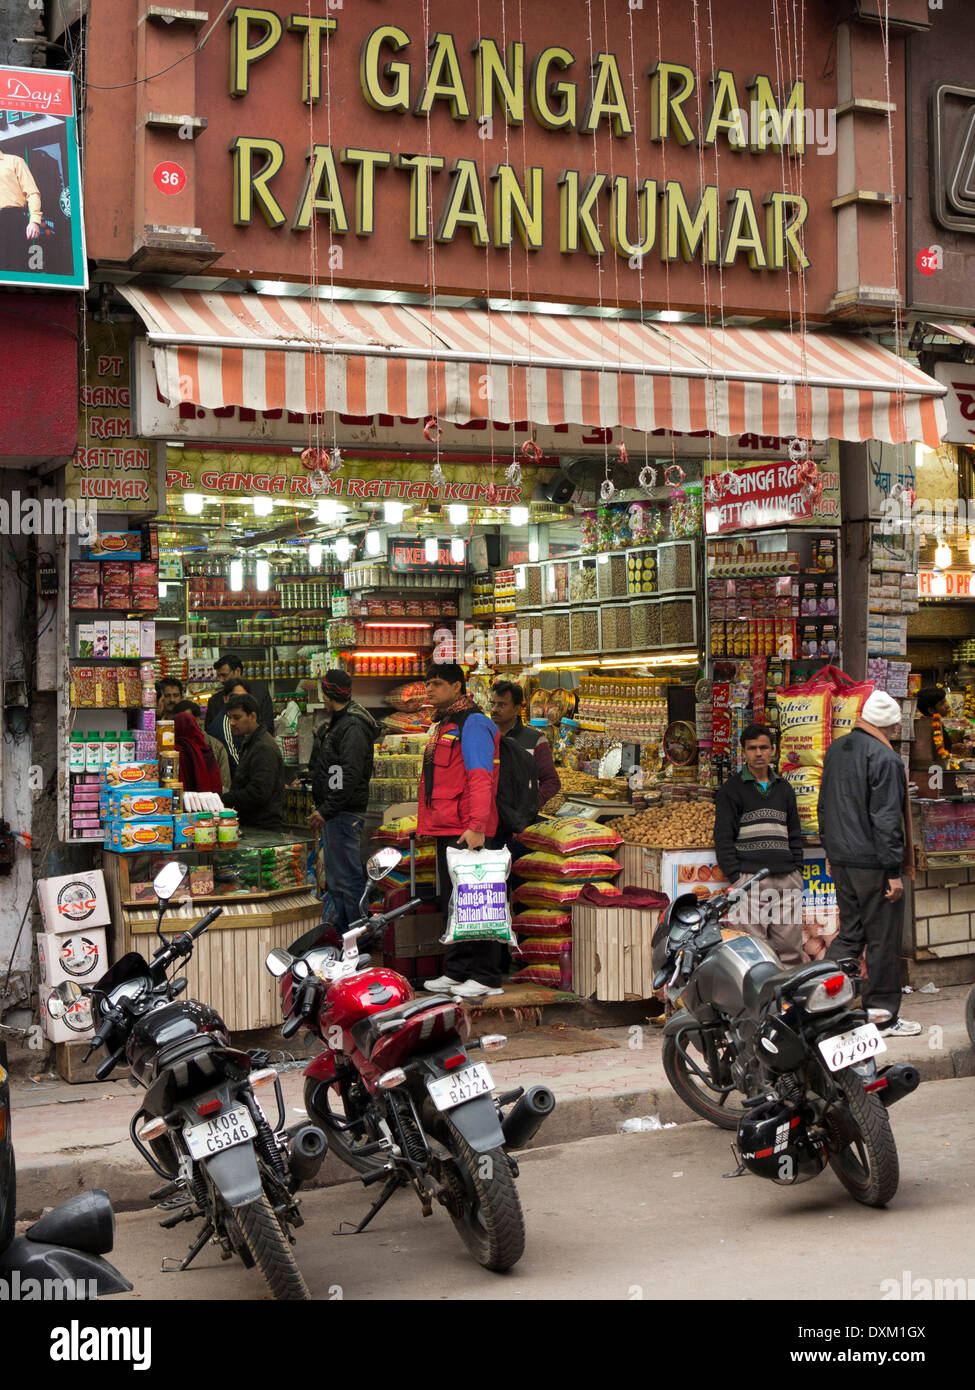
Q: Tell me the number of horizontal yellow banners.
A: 1